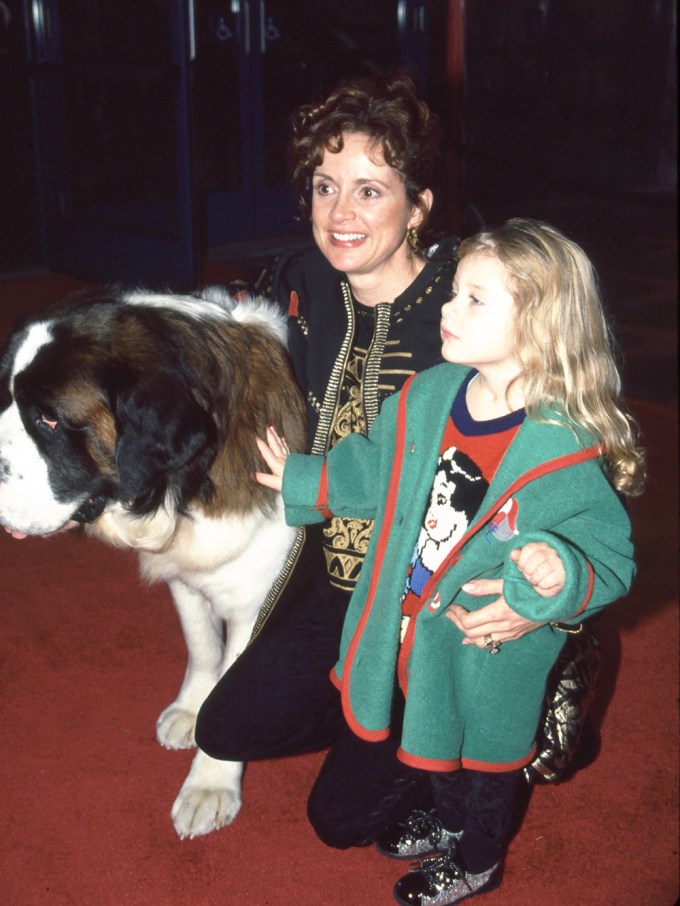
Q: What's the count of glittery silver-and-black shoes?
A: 2